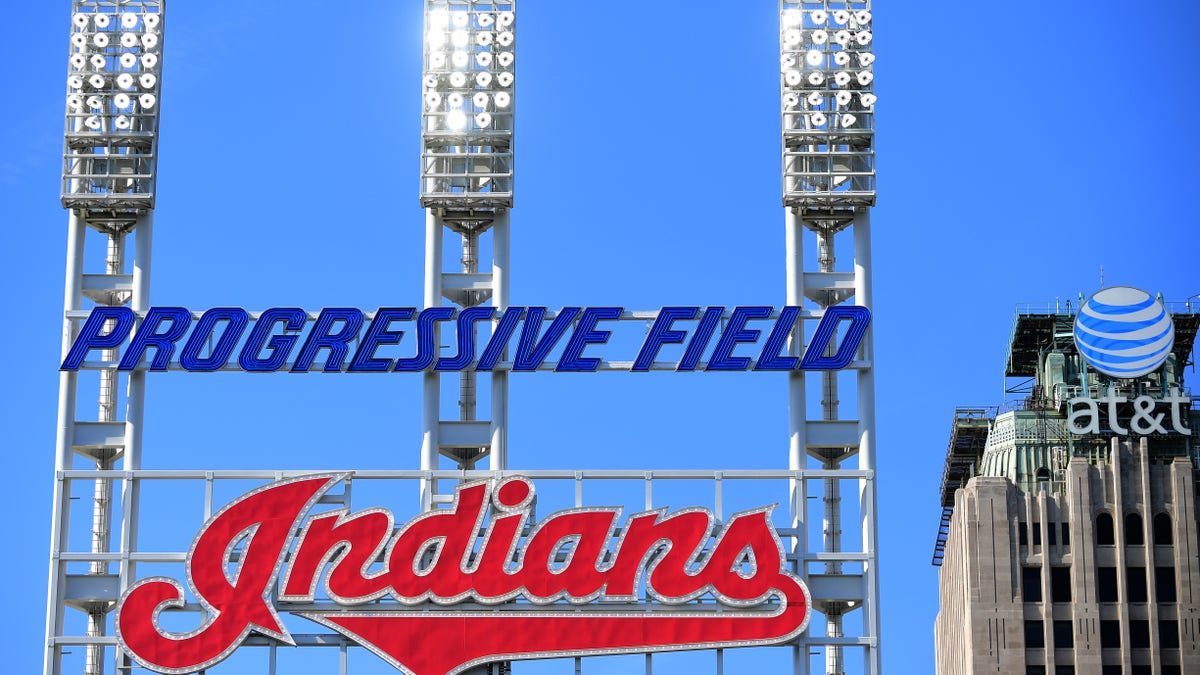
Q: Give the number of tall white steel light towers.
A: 3